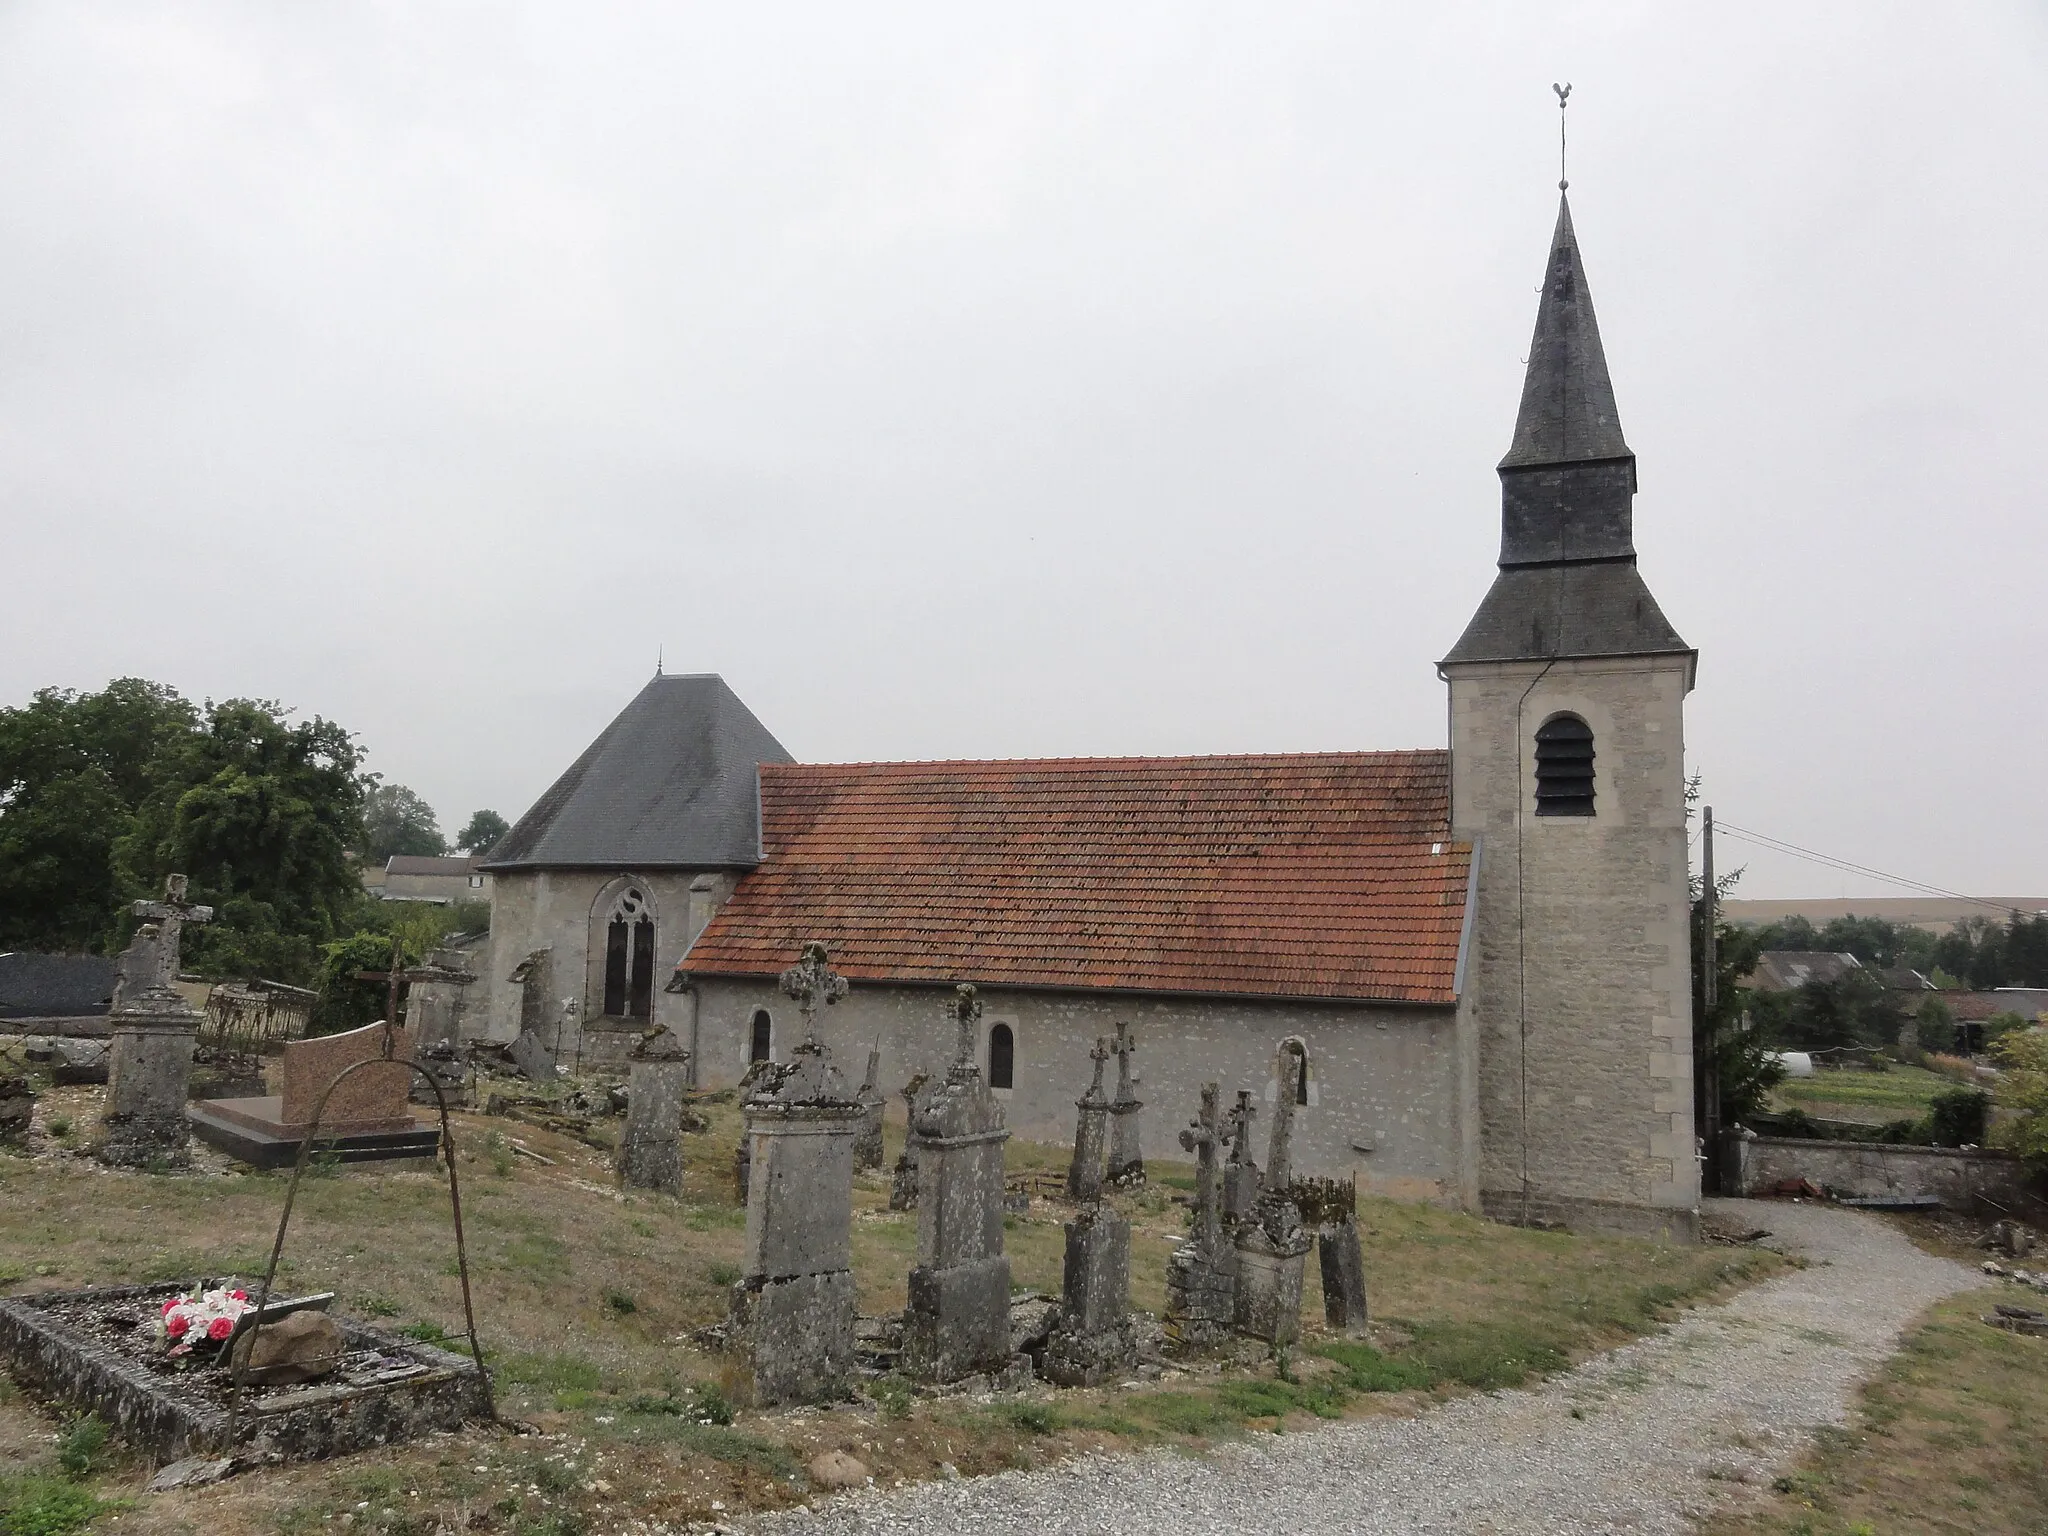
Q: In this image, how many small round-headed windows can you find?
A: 3